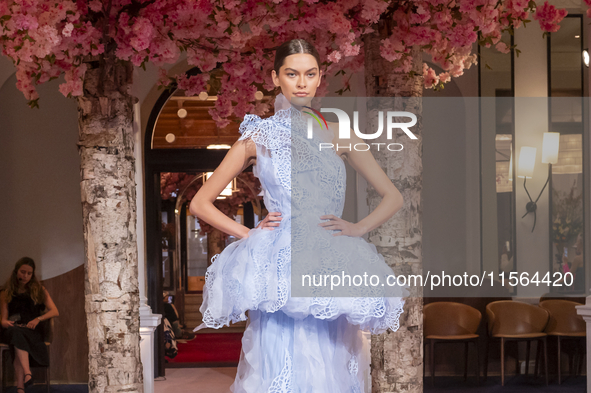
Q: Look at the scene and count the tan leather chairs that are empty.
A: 3